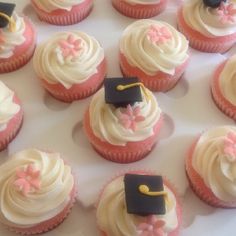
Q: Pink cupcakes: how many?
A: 12